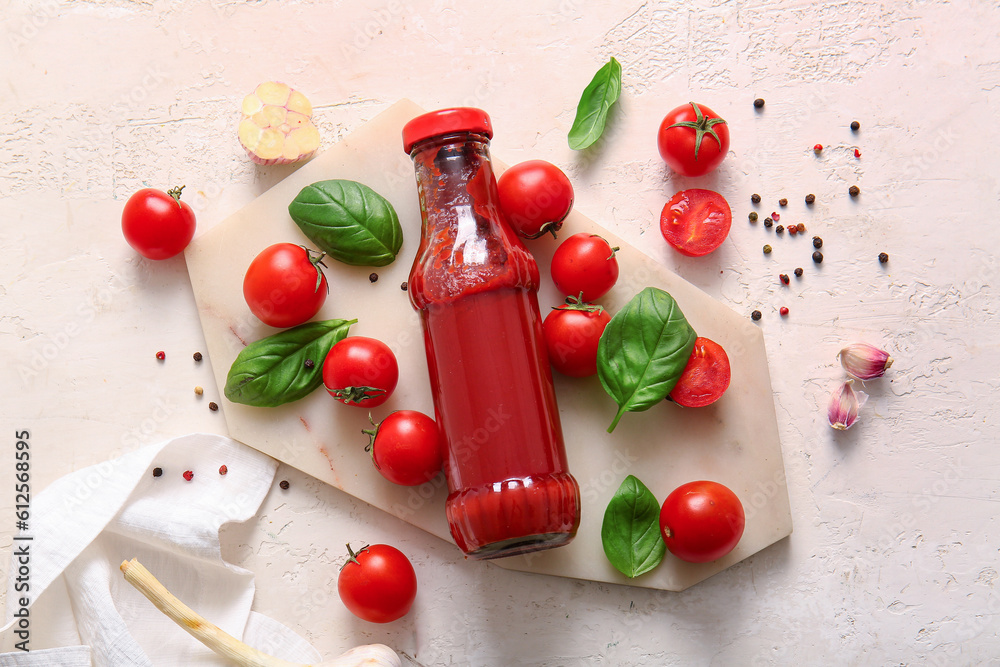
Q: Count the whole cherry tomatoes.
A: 10